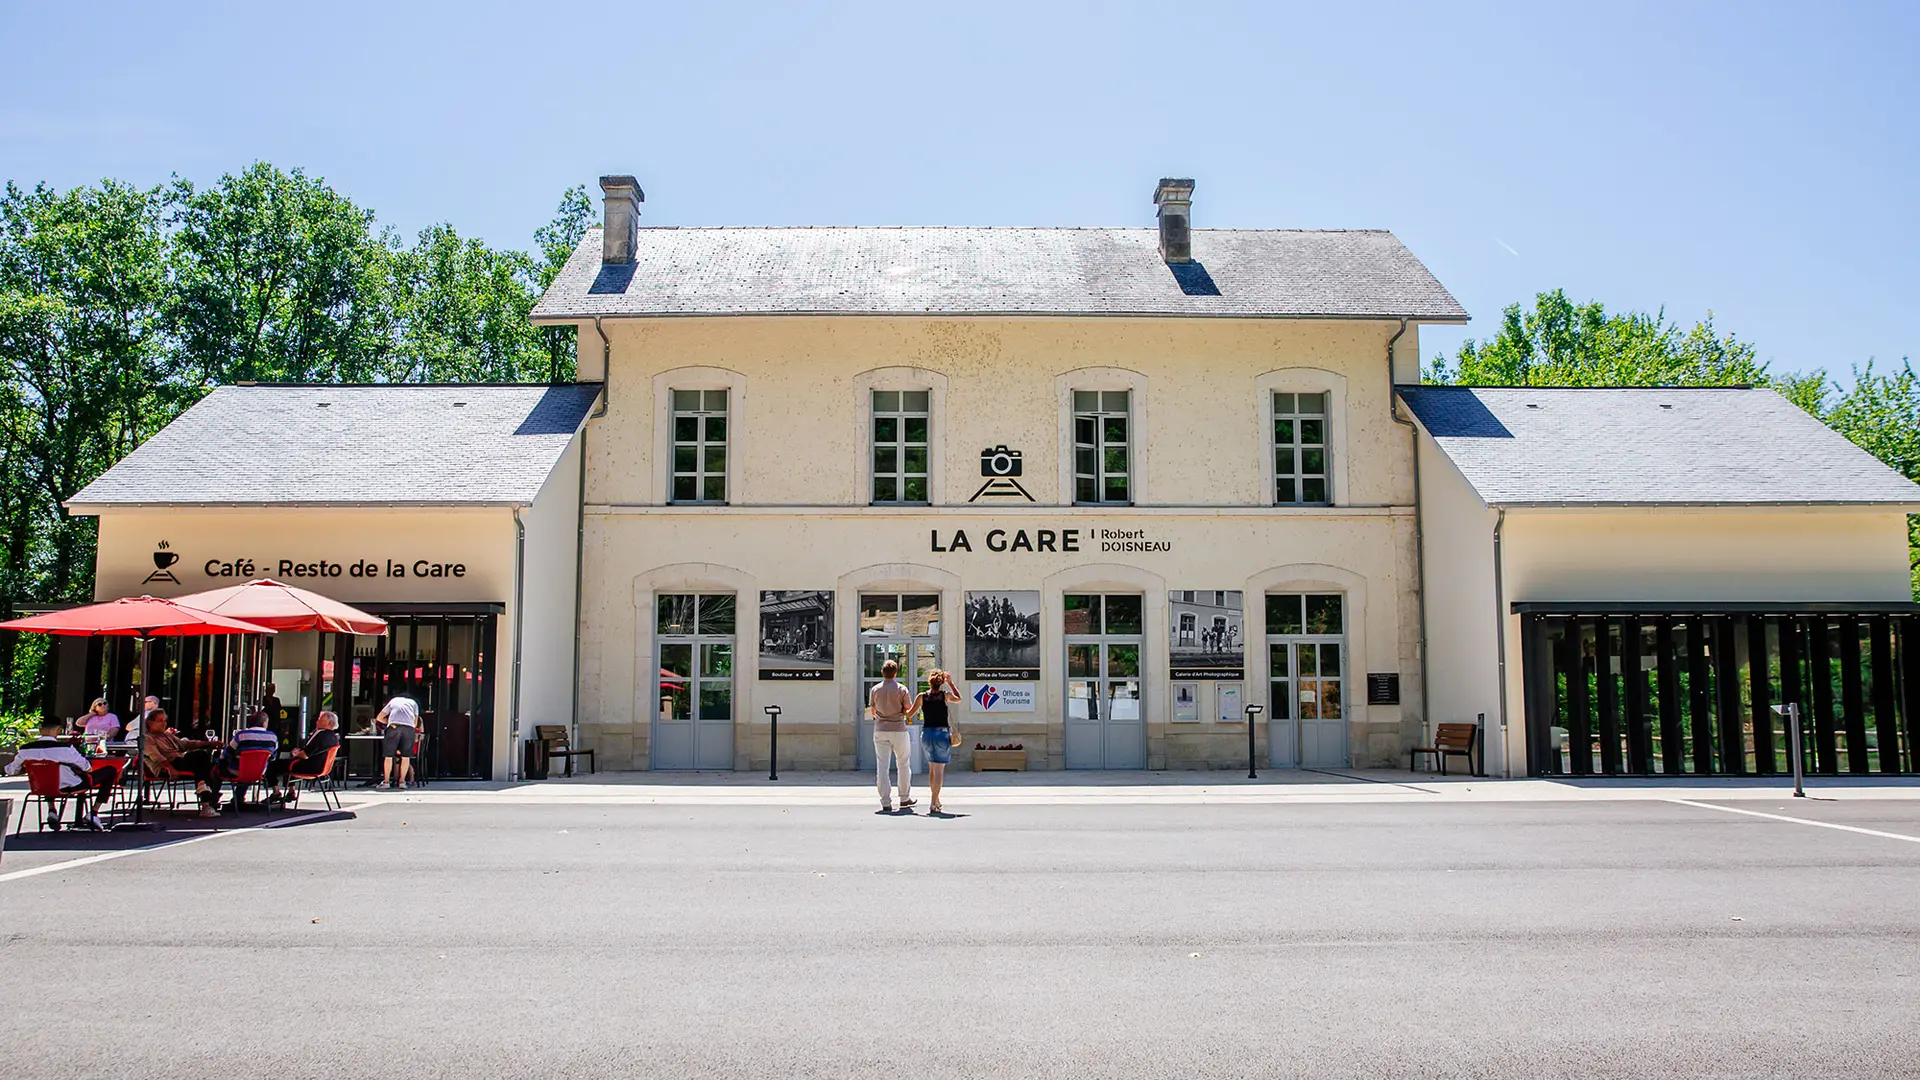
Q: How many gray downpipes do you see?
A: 4